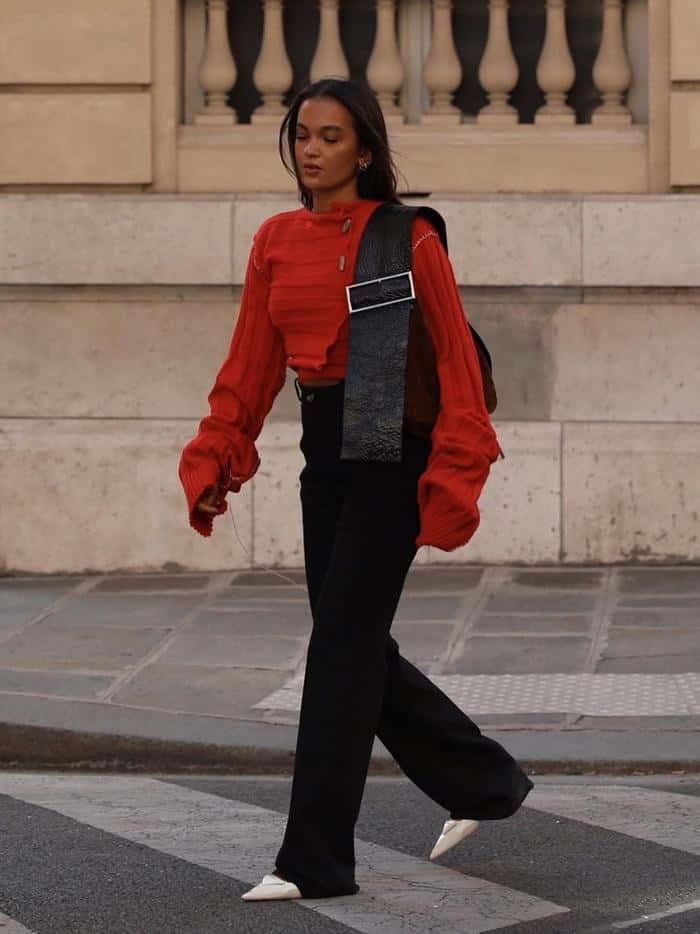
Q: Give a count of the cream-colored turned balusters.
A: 8